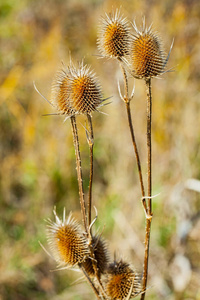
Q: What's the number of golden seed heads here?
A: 7